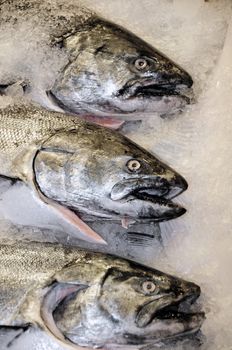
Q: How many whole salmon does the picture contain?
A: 3